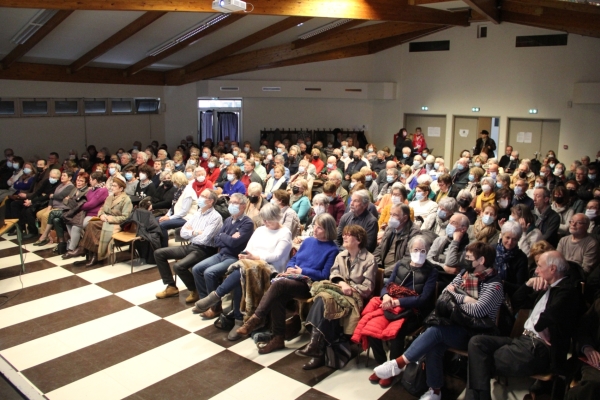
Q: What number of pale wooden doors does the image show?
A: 3